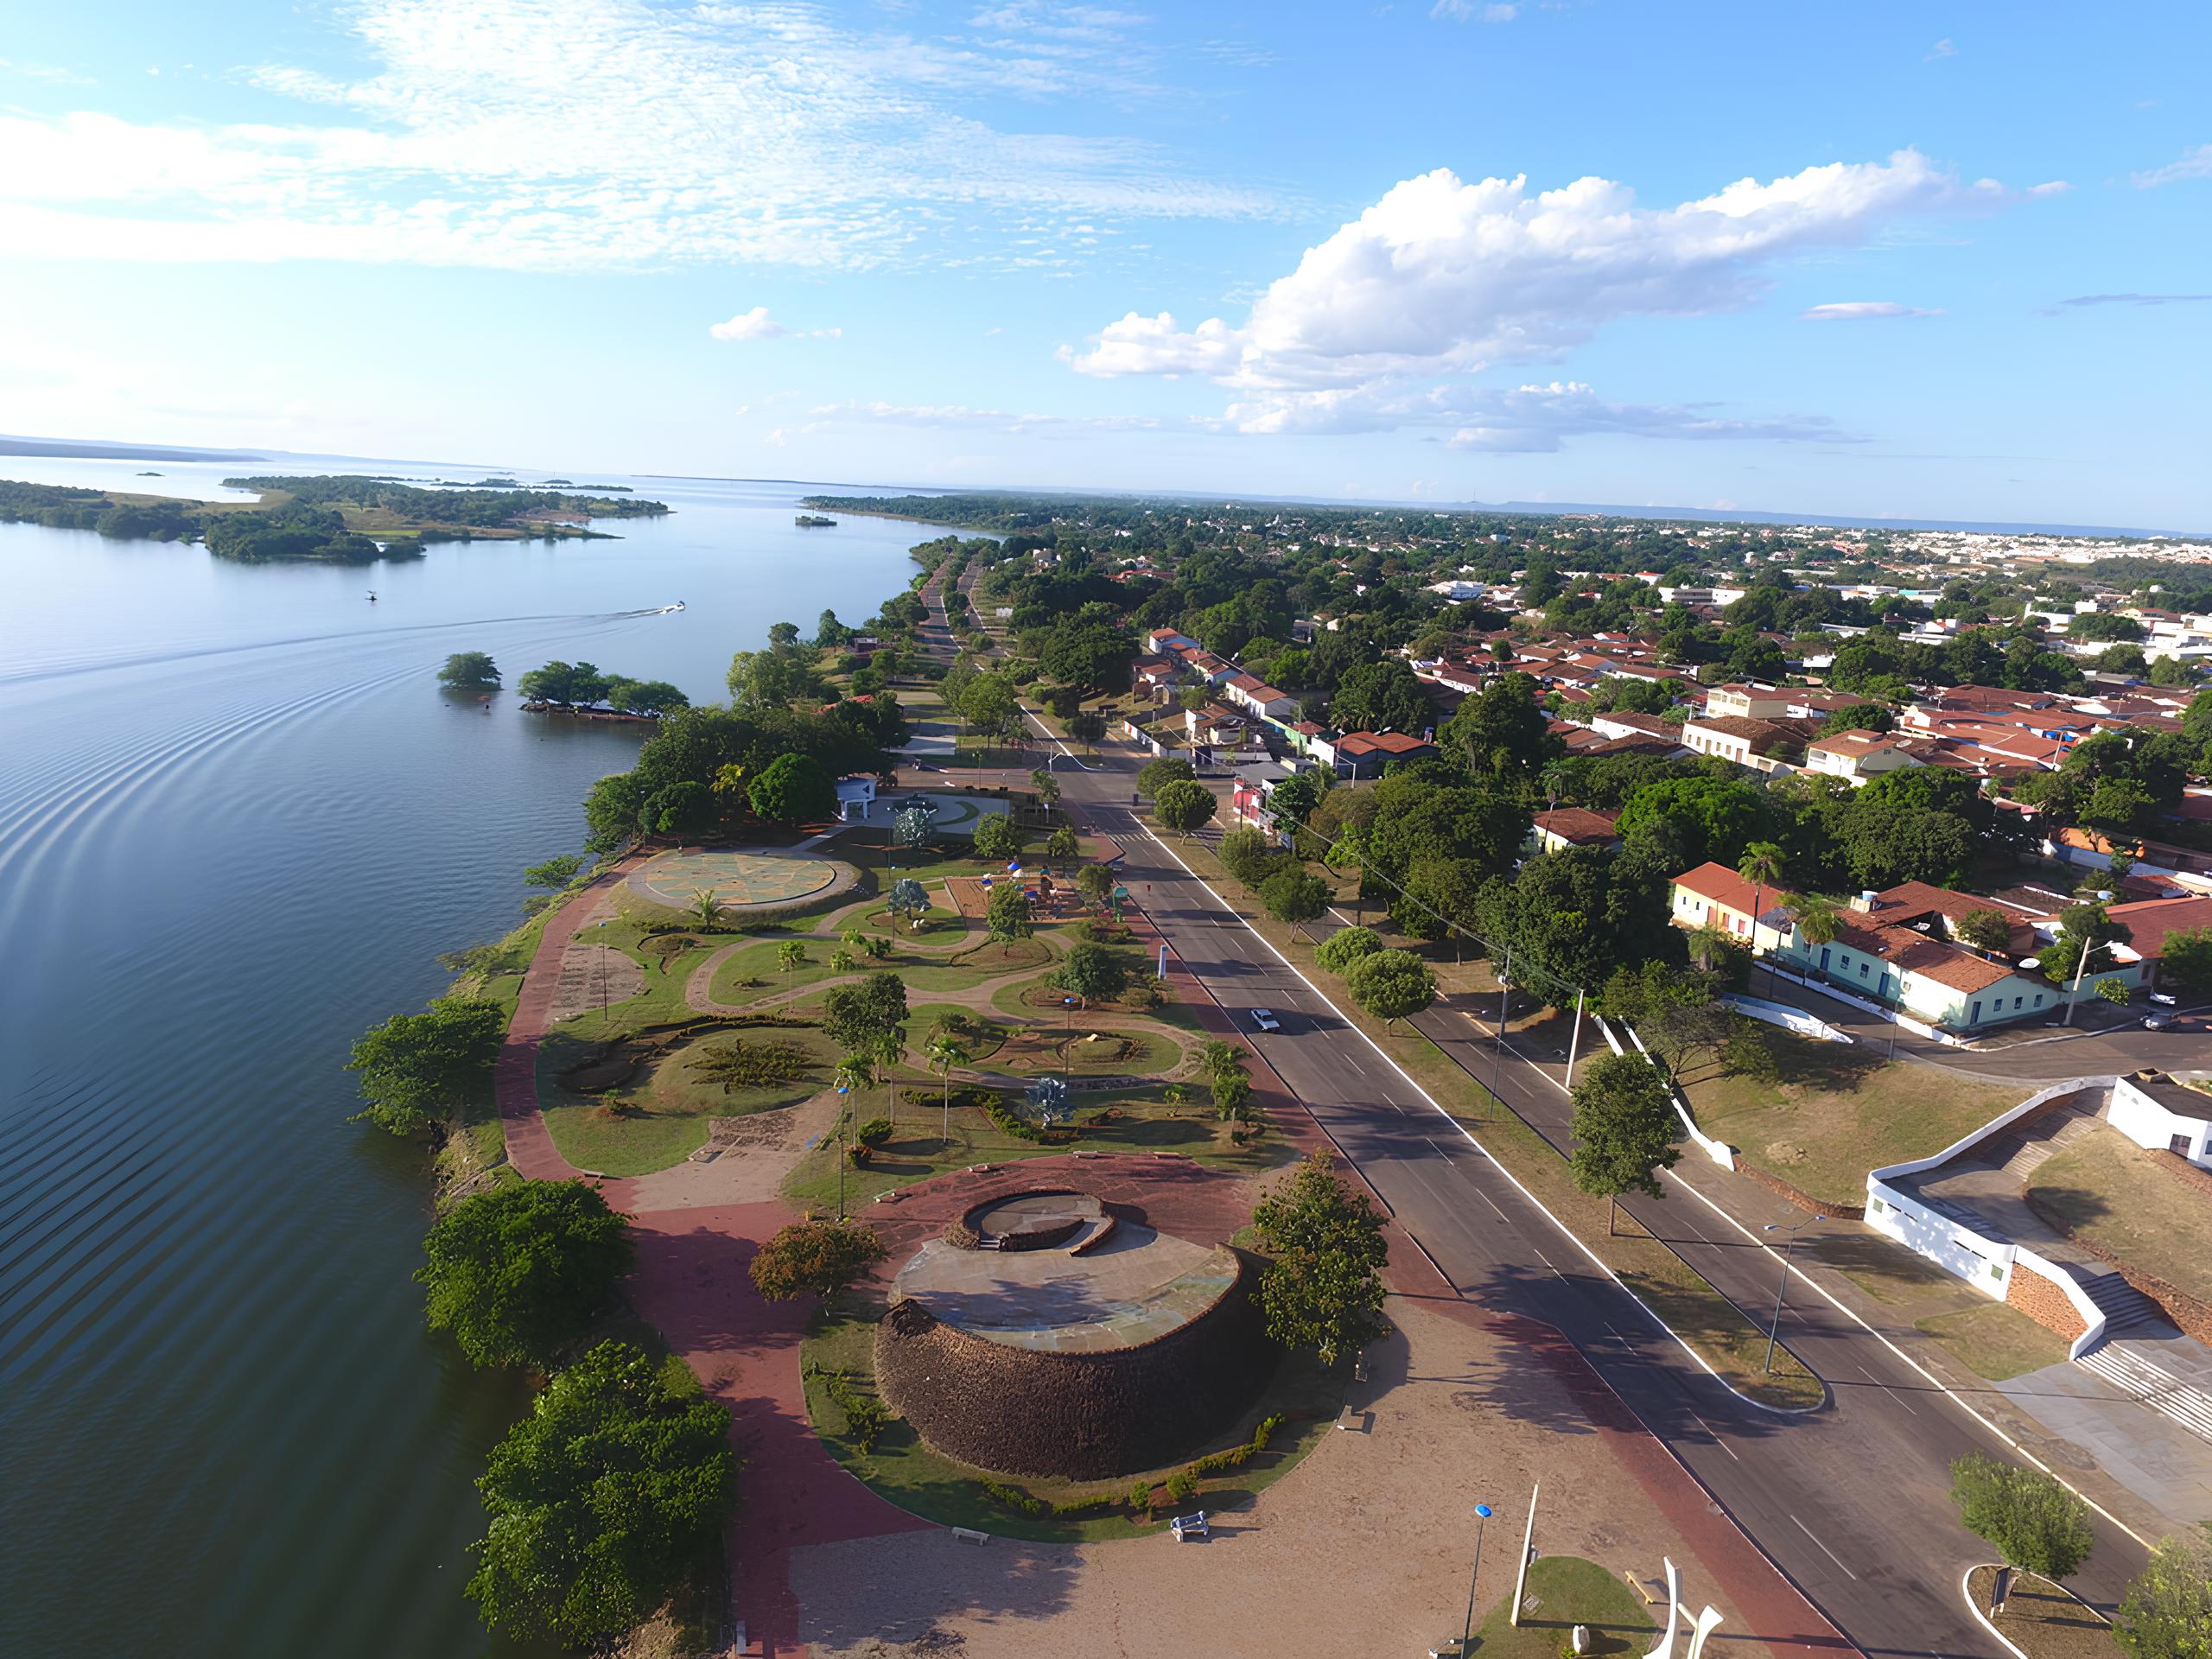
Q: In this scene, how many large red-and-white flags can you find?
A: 0